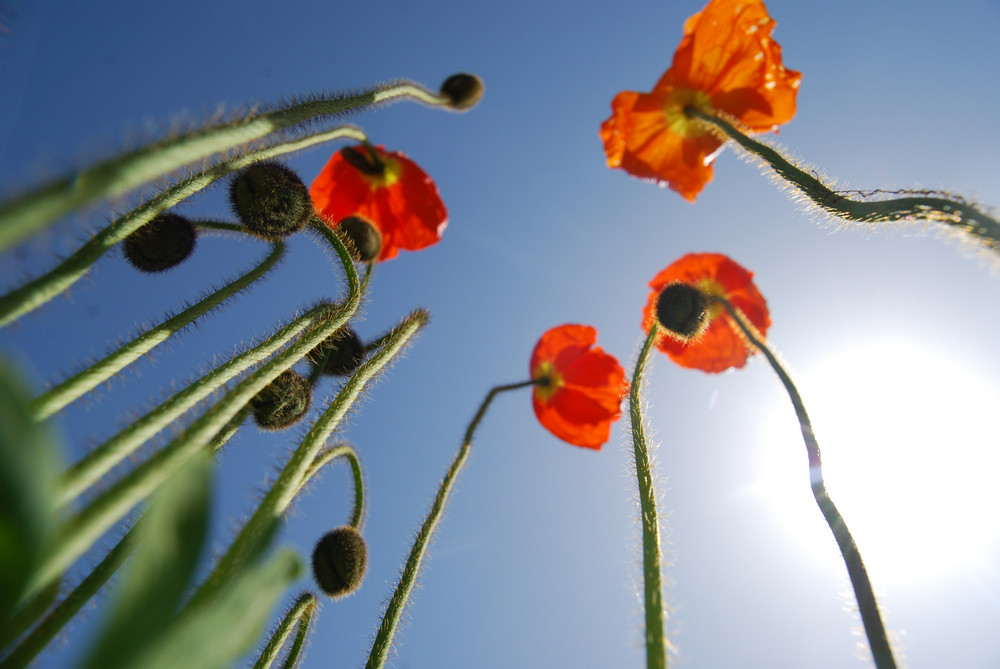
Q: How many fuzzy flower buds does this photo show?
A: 8